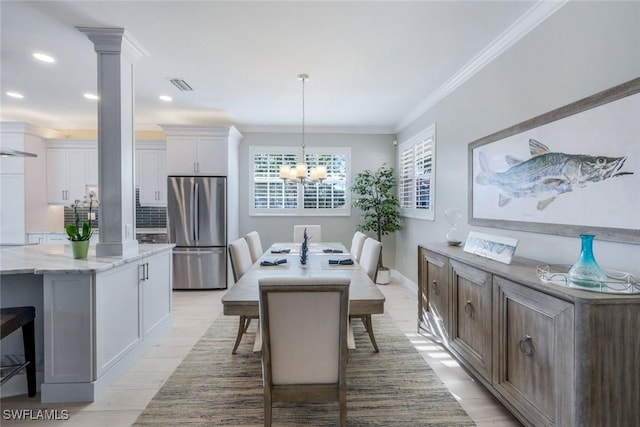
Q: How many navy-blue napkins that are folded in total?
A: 4